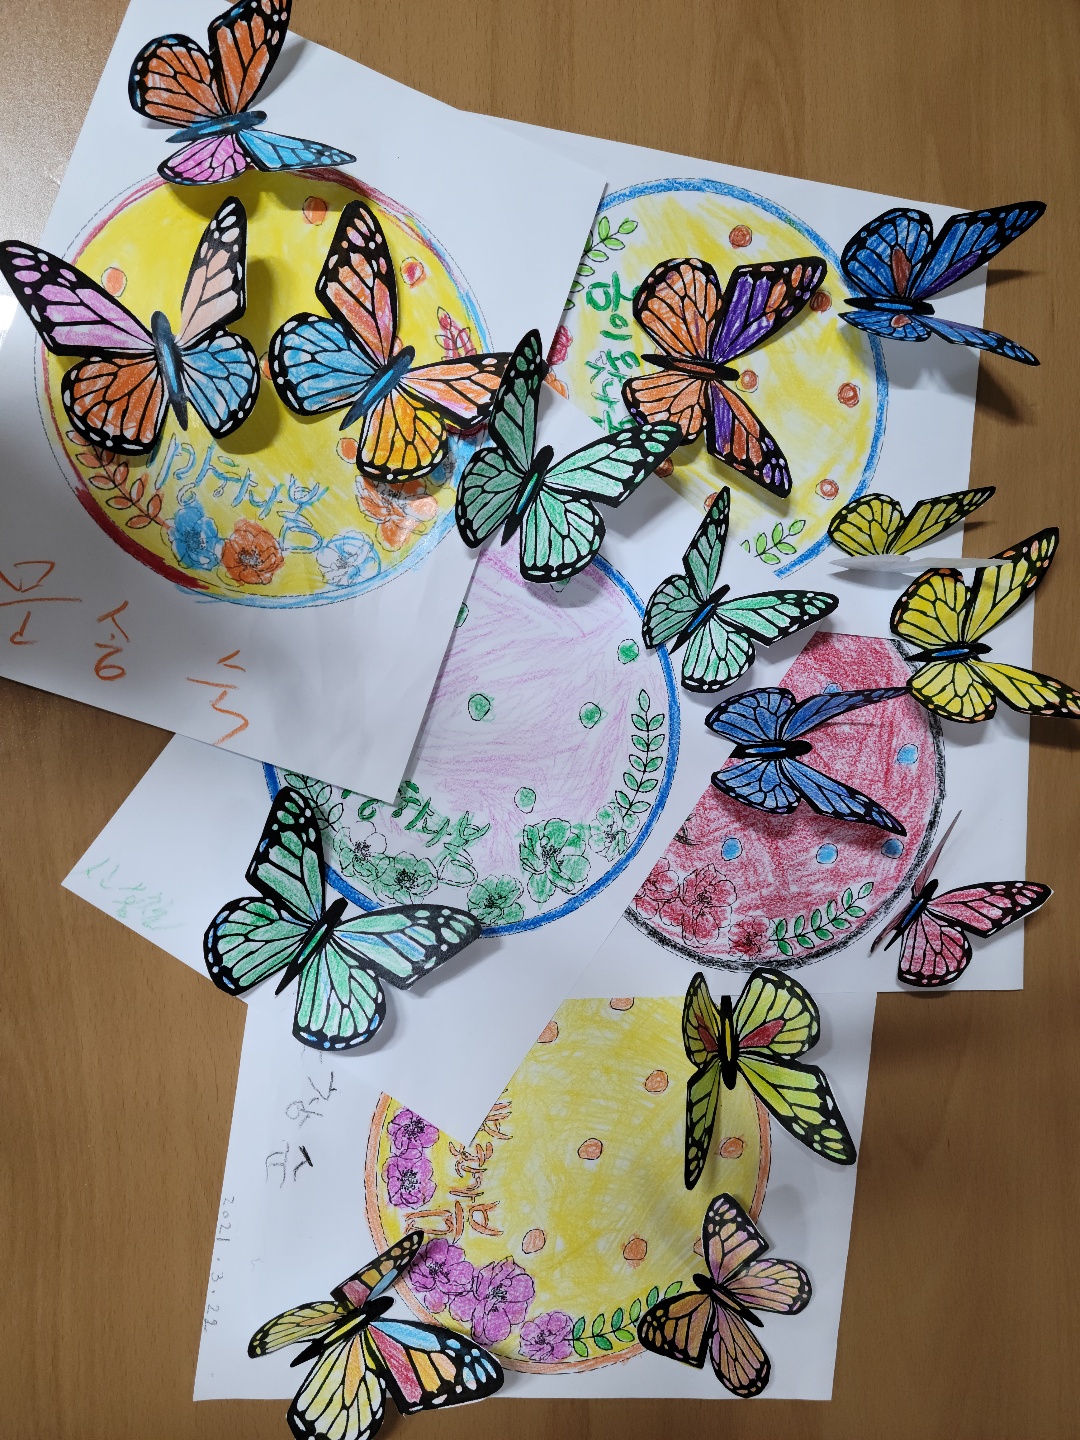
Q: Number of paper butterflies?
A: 15